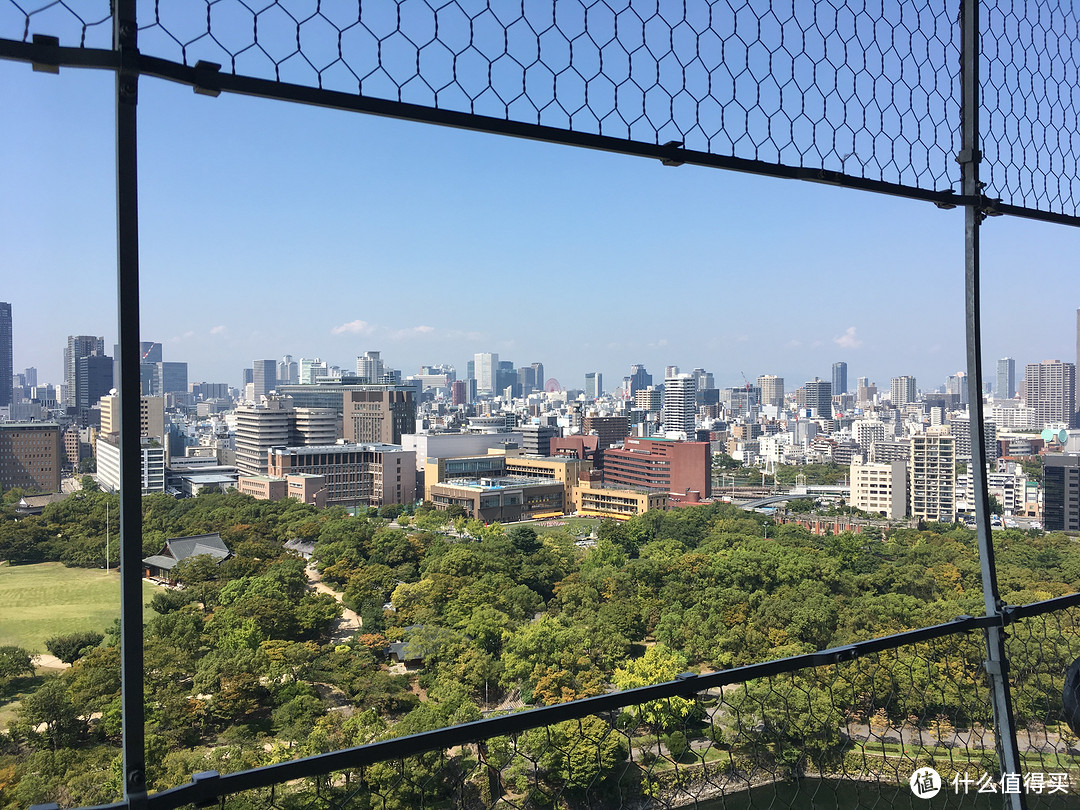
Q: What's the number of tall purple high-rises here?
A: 0